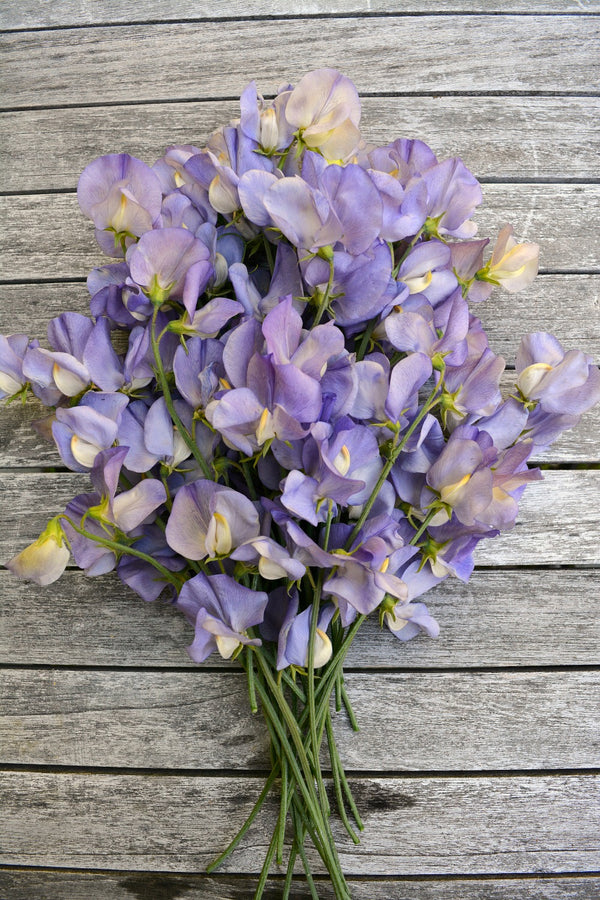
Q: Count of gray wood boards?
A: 11